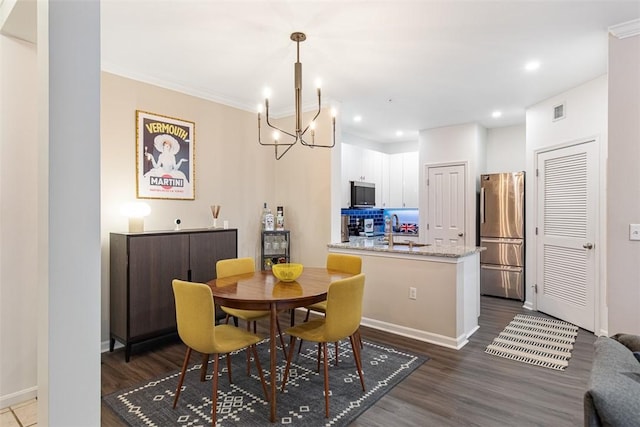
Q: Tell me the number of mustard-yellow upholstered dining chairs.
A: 4